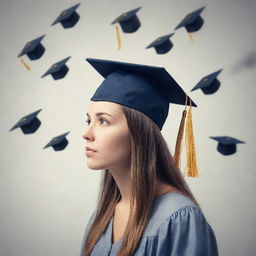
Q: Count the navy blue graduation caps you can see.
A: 11